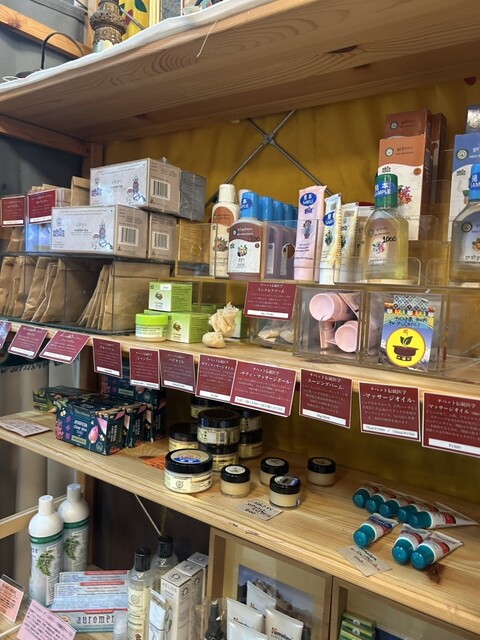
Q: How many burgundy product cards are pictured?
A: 14